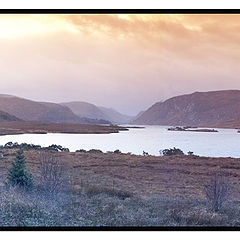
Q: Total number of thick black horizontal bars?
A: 2